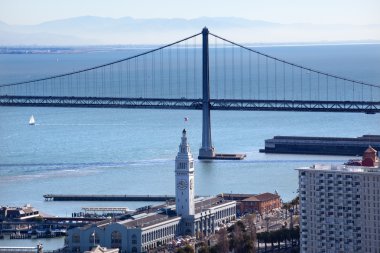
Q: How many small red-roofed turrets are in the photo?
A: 1